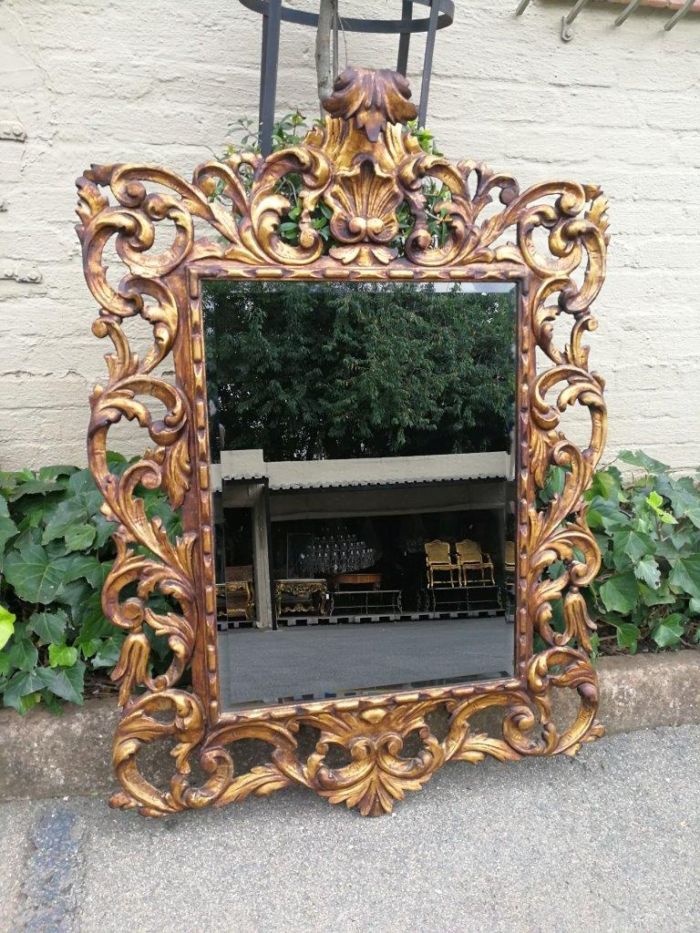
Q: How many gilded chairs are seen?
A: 2